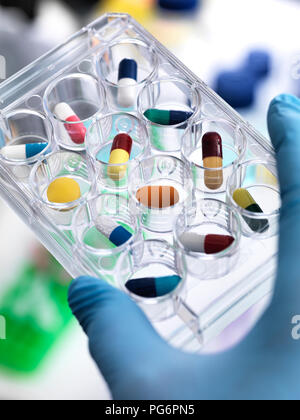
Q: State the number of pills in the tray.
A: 12